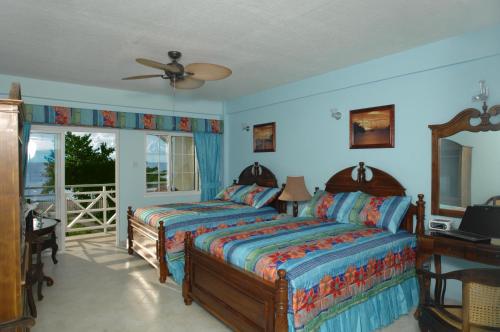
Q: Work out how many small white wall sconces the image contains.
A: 3